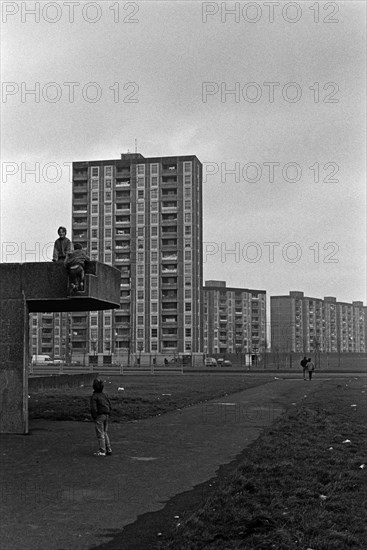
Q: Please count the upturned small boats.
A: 0